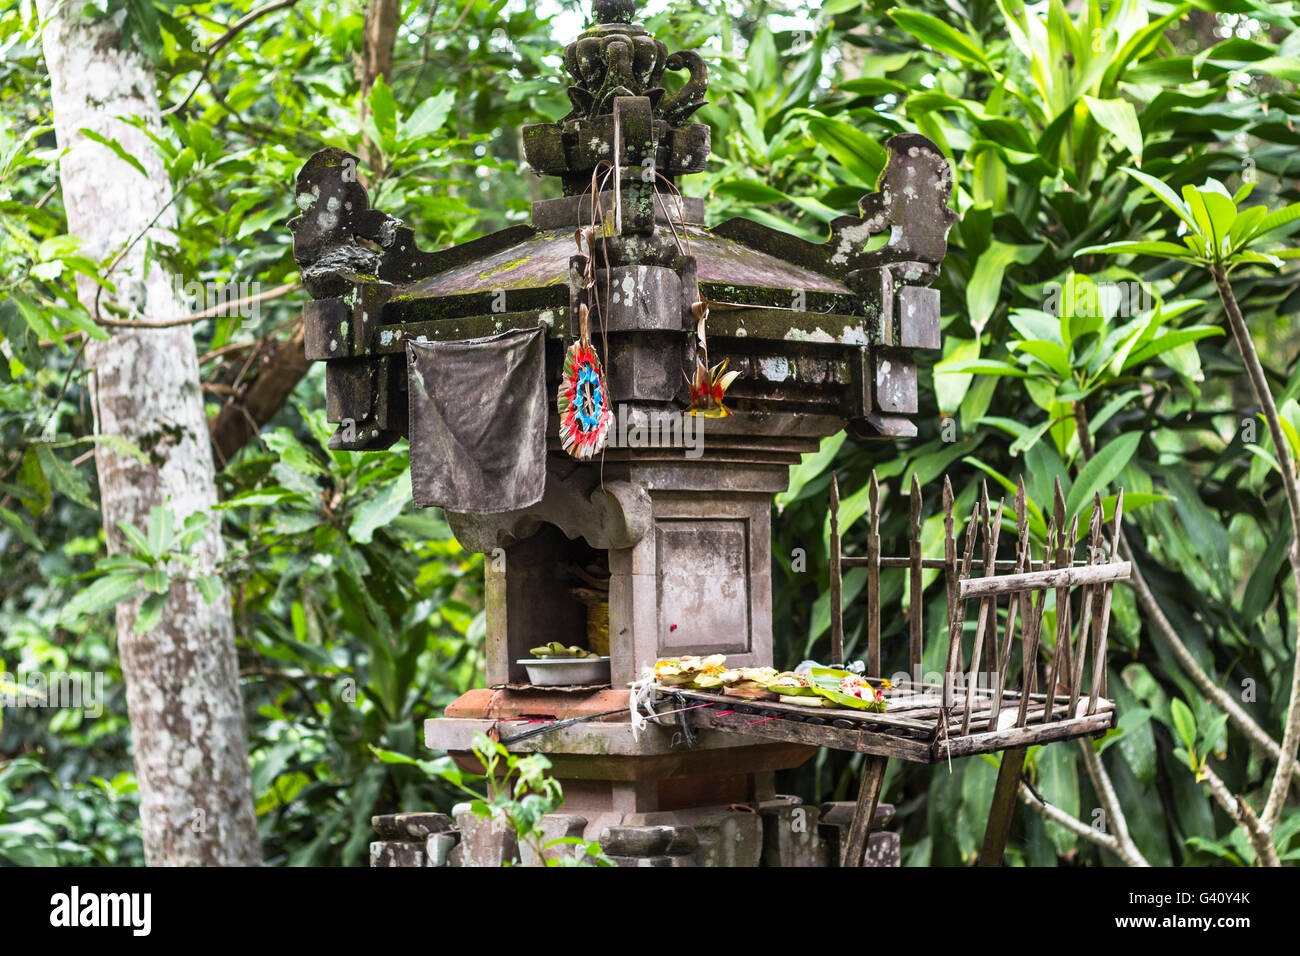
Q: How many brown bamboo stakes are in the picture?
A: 15